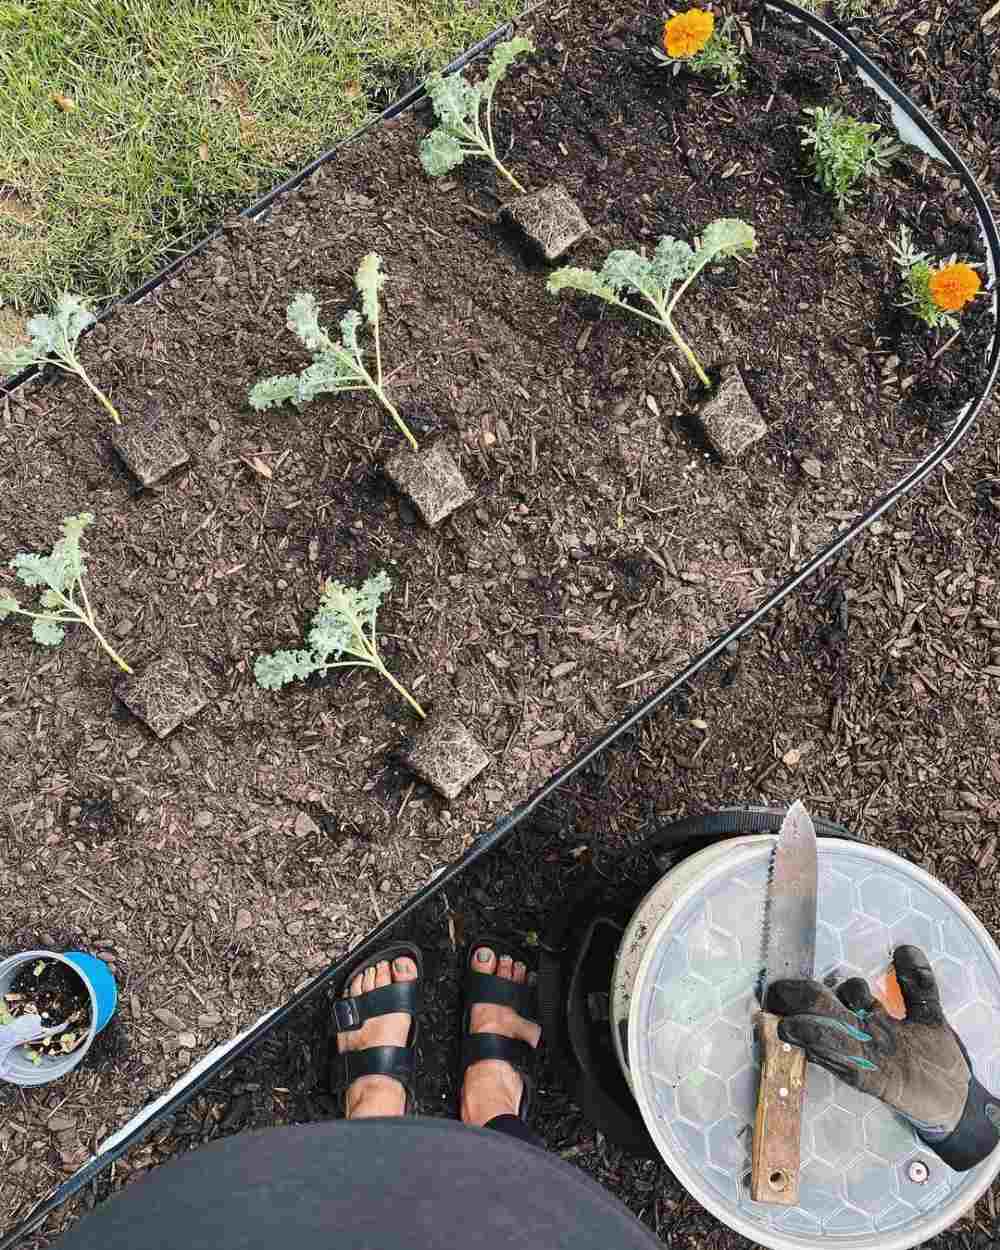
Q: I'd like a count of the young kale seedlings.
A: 6